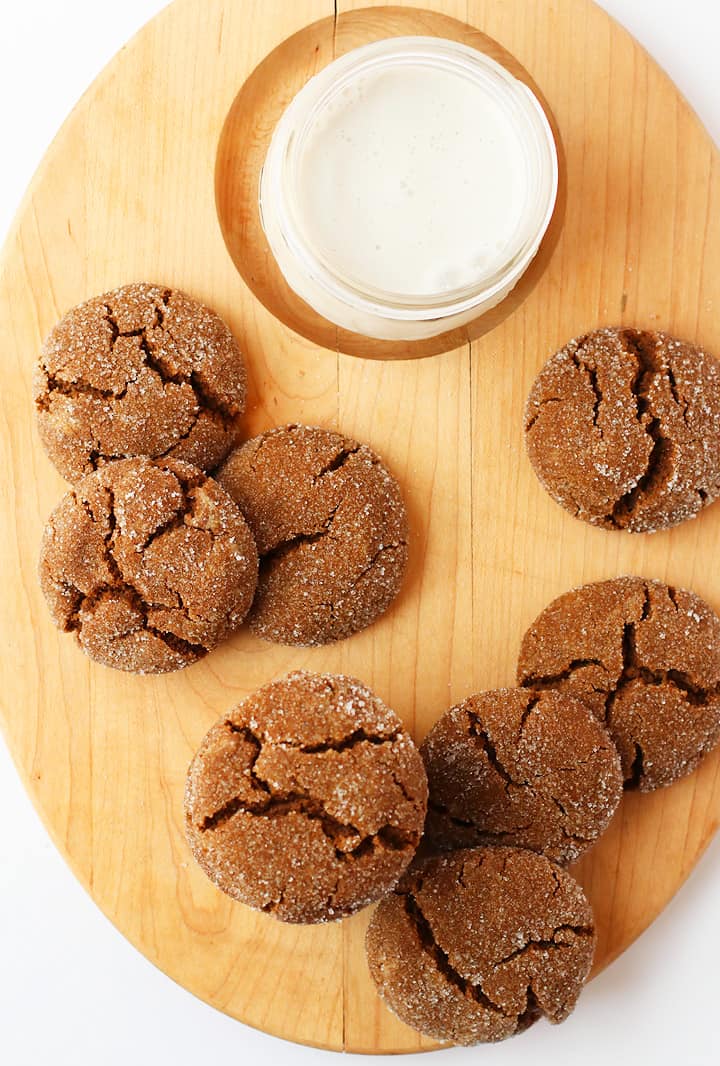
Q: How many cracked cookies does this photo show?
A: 8